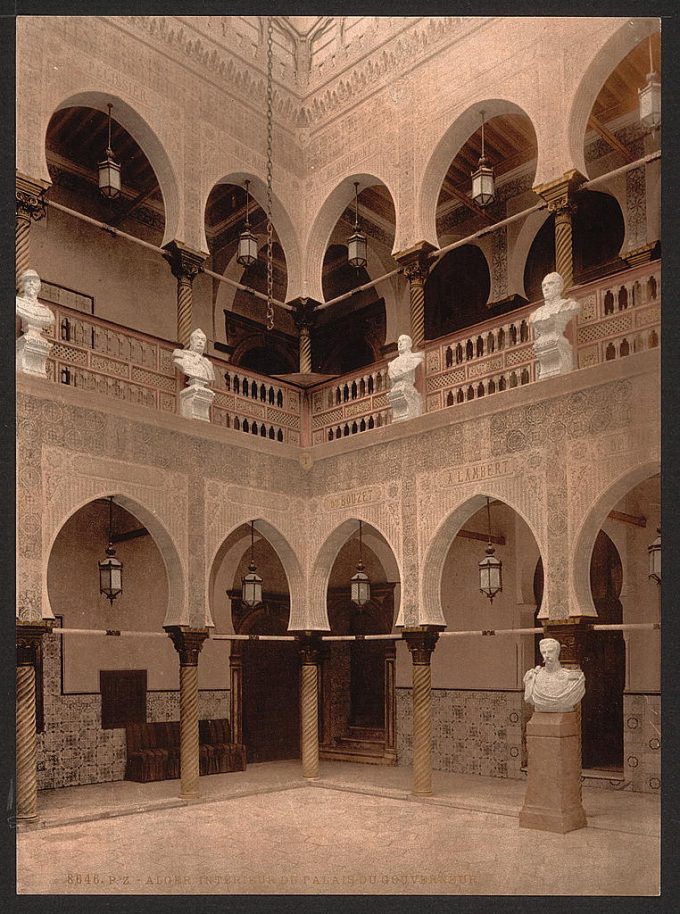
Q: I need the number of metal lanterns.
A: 10